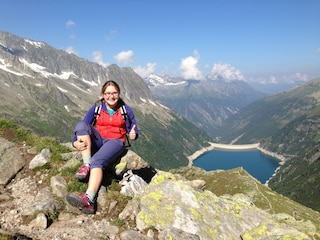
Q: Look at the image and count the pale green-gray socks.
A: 2